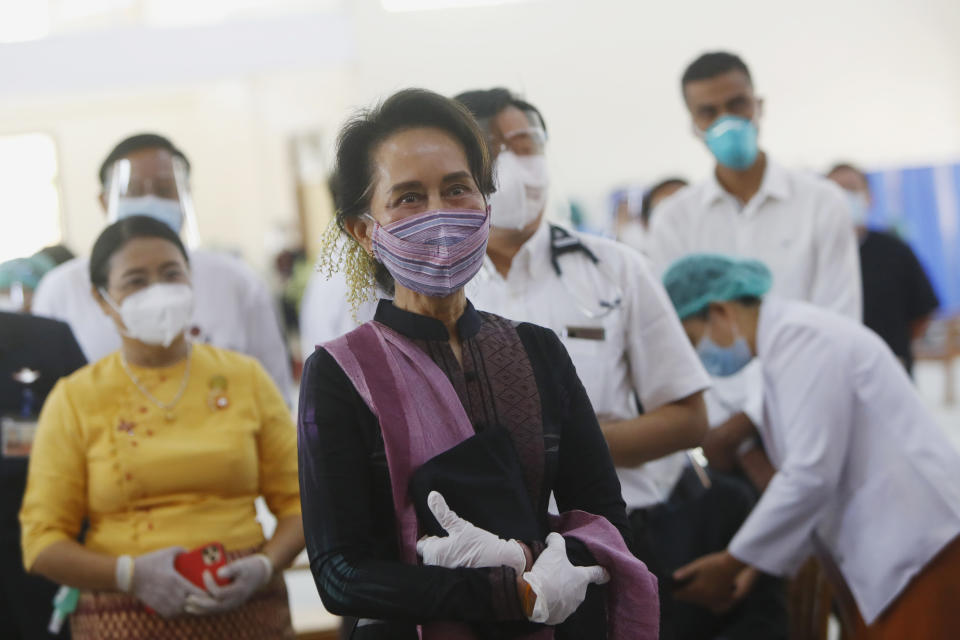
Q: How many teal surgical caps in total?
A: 2